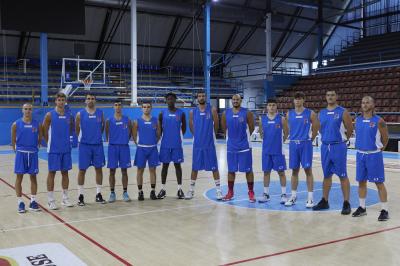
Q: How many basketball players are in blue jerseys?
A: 12